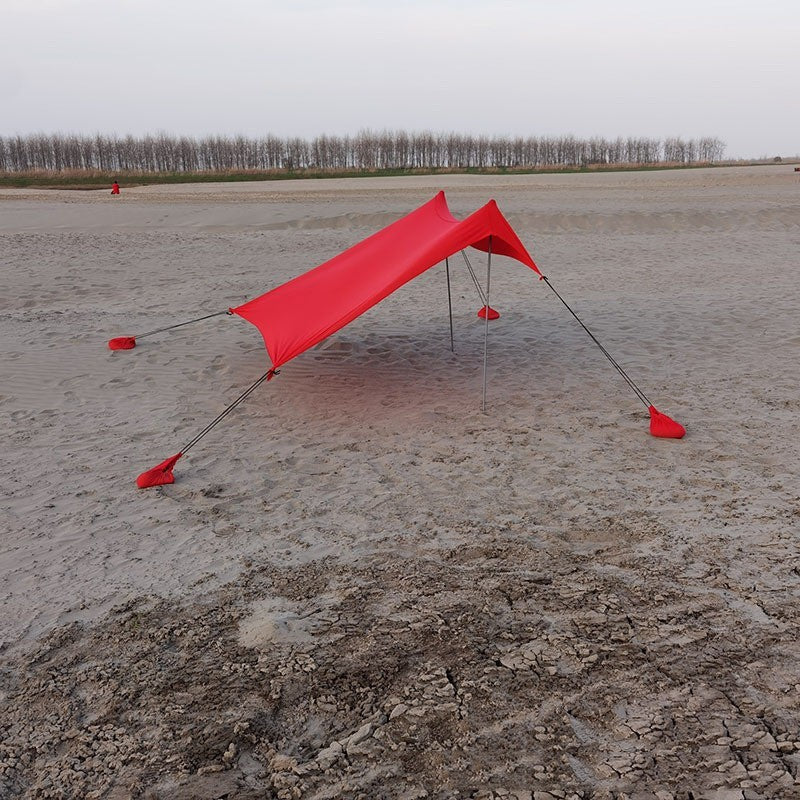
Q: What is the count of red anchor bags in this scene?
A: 4